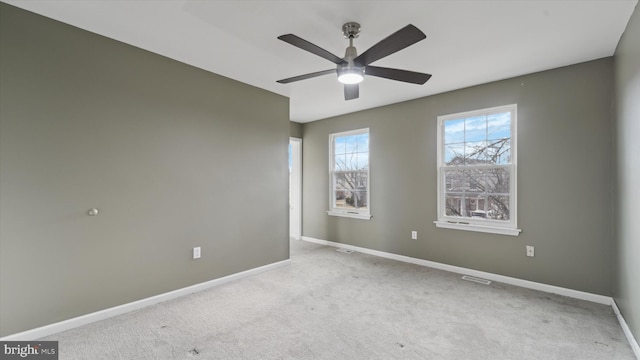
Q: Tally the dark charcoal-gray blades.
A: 5